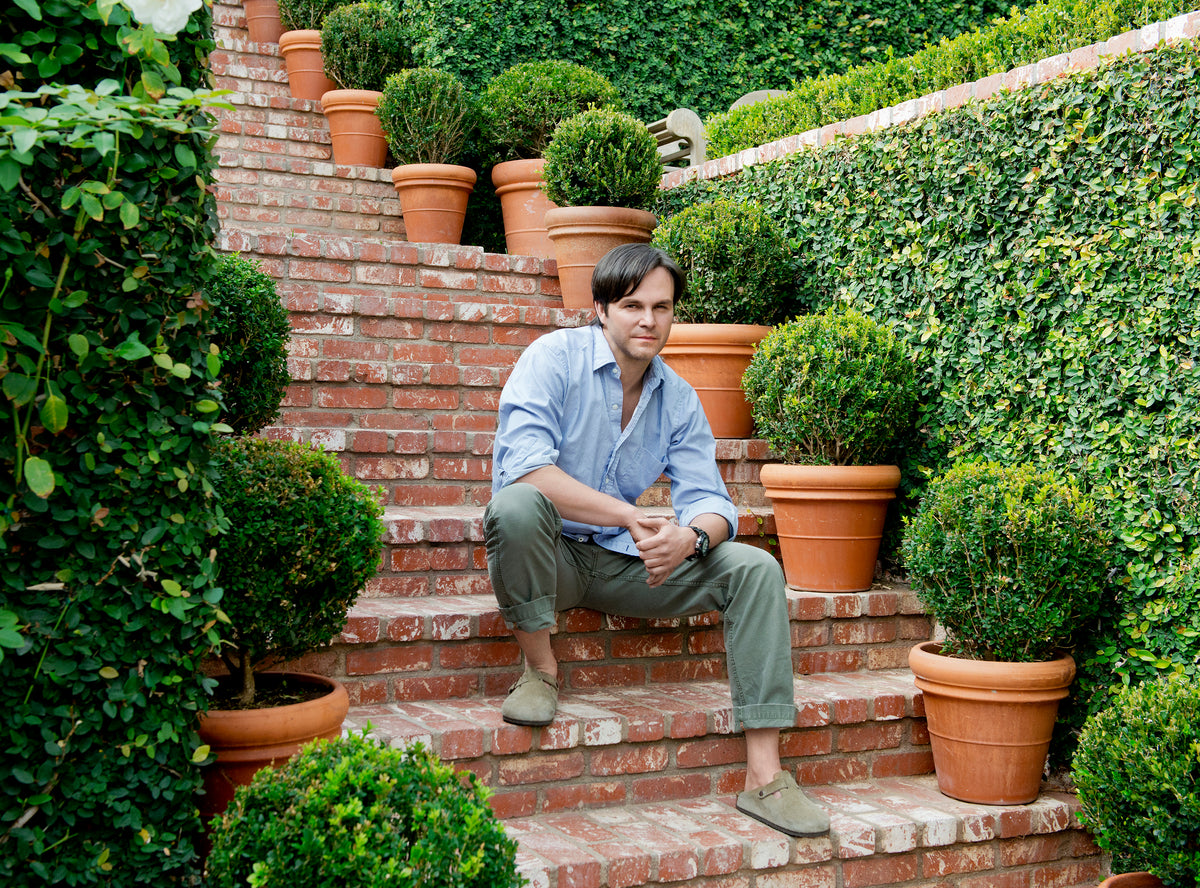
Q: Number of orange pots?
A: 11